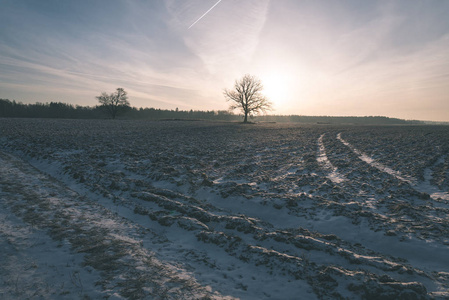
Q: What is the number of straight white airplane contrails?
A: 1